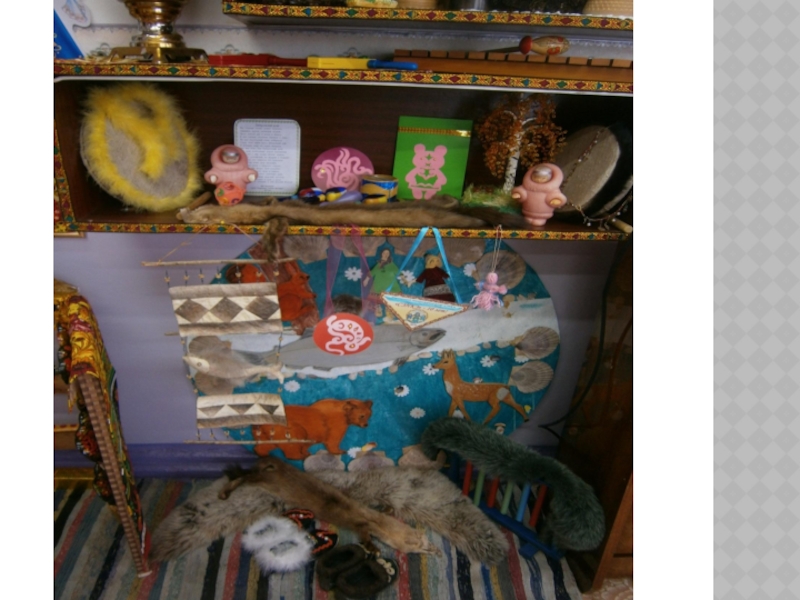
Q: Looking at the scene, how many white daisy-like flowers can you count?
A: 11